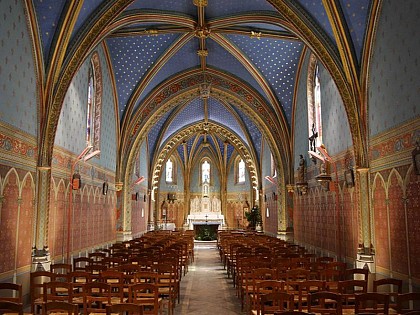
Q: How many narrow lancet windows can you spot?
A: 5